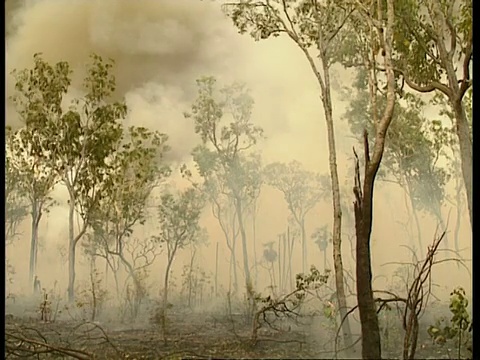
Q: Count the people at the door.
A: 0